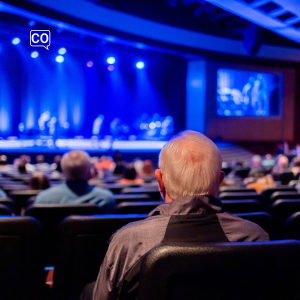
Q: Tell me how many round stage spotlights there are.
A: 8